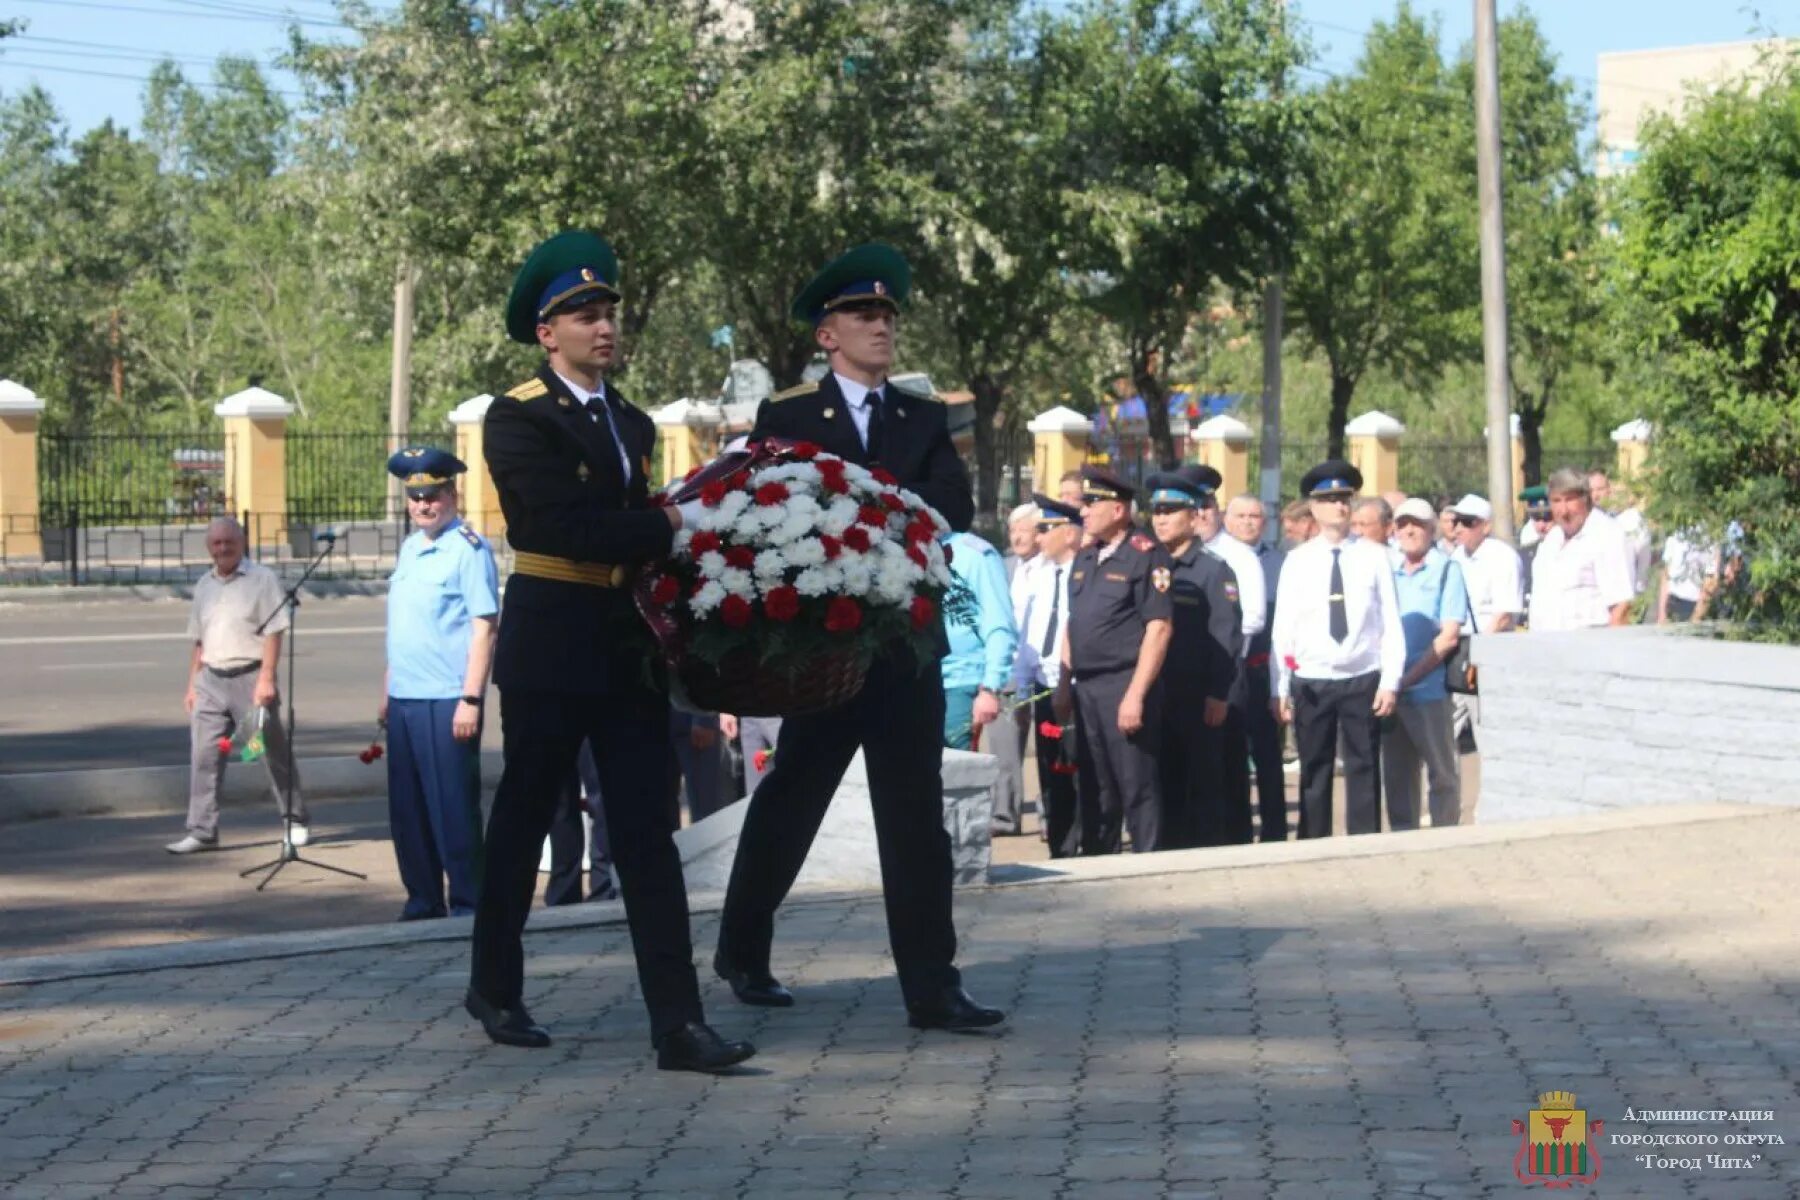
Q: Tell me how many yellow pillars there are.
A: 9